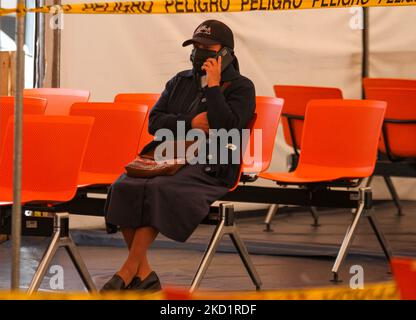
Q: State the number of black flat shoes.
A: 2